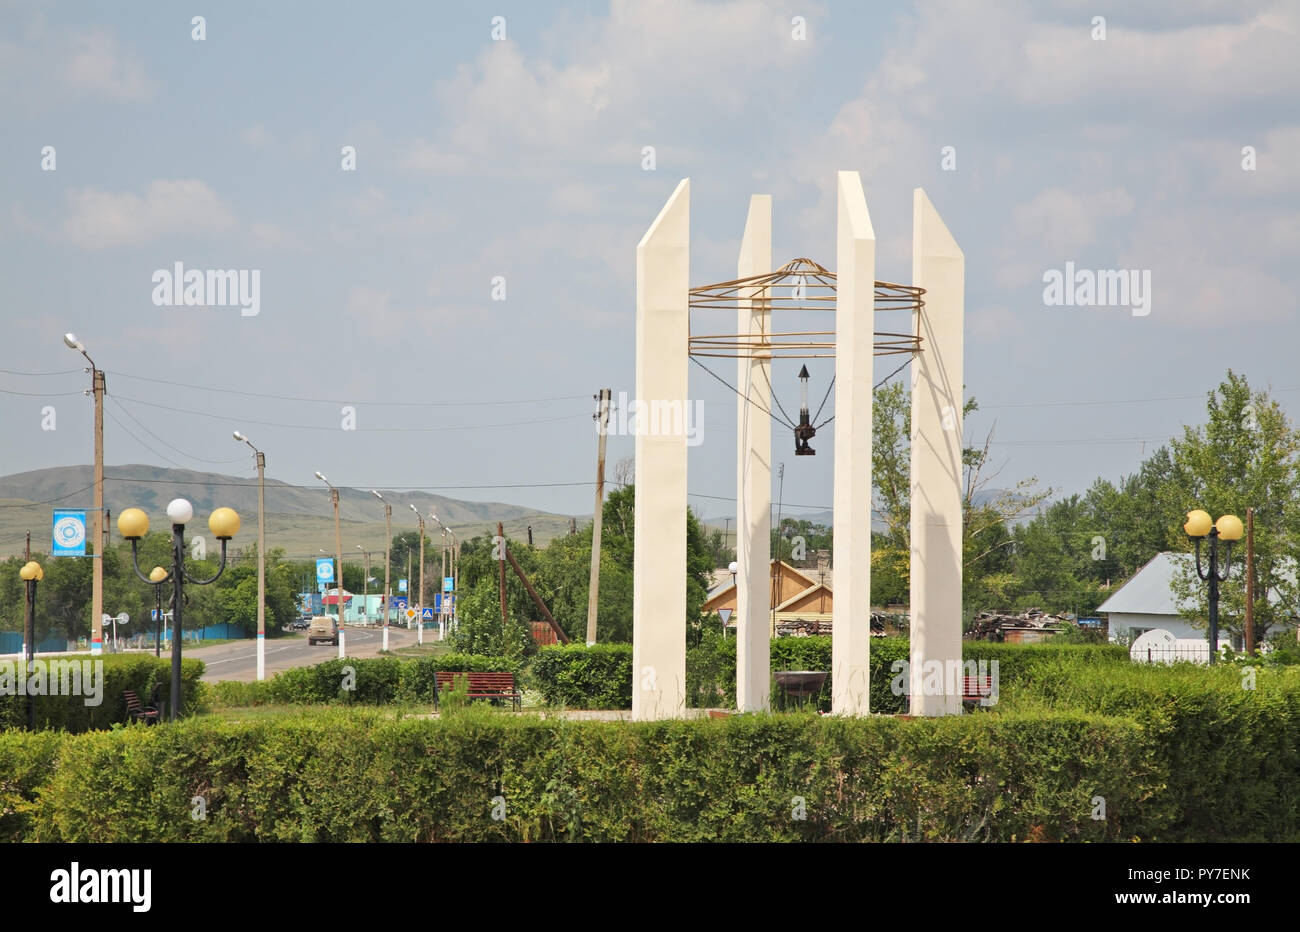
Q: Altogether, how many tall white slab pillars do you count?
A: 4